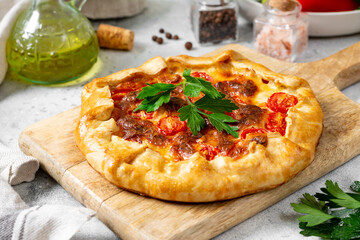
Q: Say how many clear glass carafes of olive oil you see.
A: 1